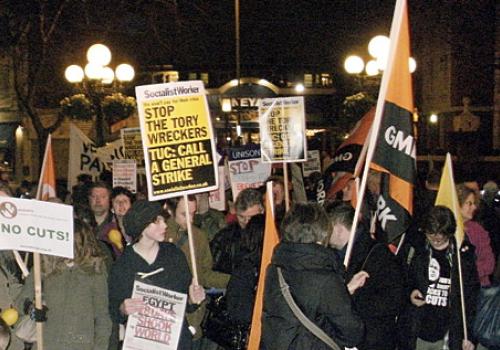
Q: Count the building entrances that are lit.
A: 1